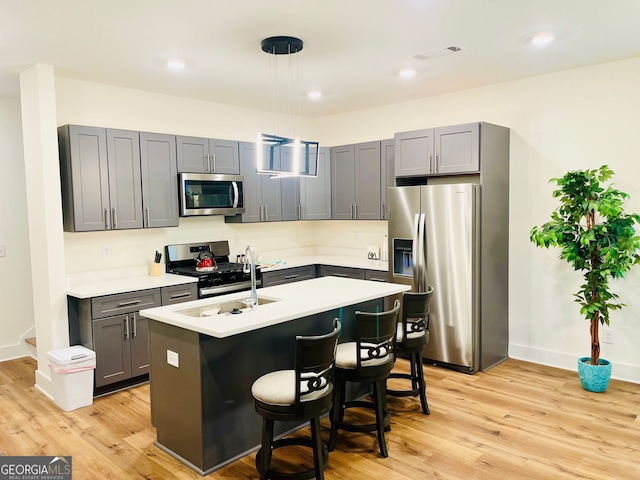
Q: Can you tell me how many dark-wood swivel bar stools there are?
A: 3